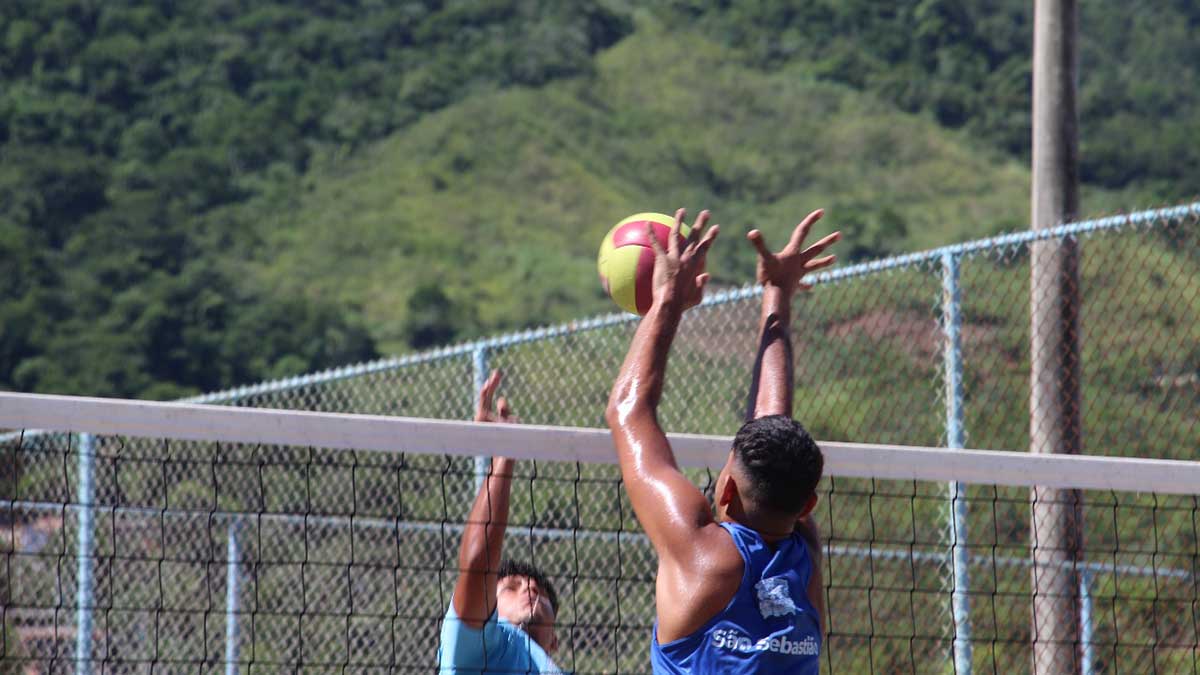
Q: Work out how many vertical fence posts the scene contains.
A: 5